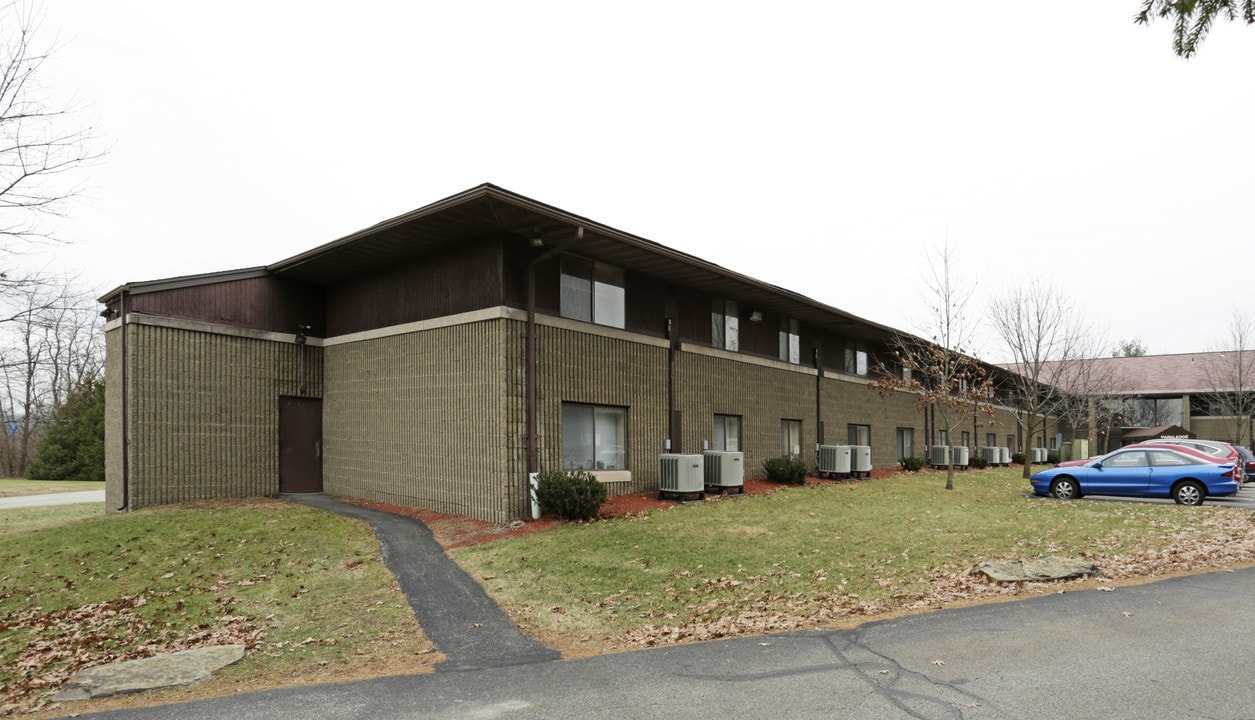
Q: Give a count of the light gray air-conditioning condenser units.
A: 10